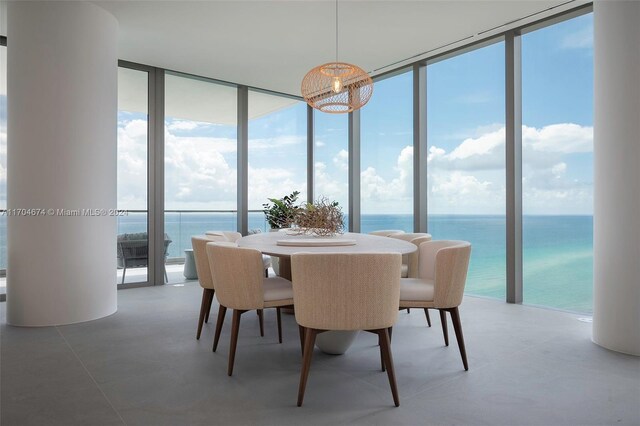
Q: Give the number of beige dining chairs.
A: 7